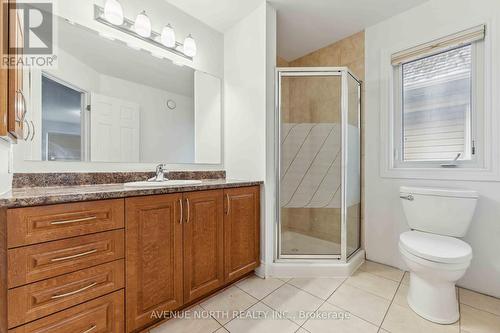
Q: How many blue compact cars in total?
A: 0